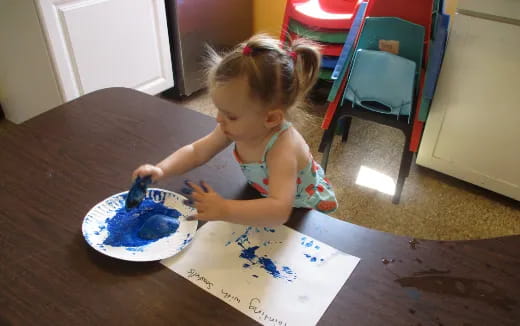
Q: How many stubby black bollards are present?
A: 0